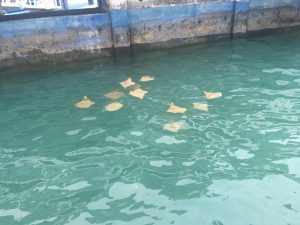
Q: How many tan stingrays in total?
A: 10